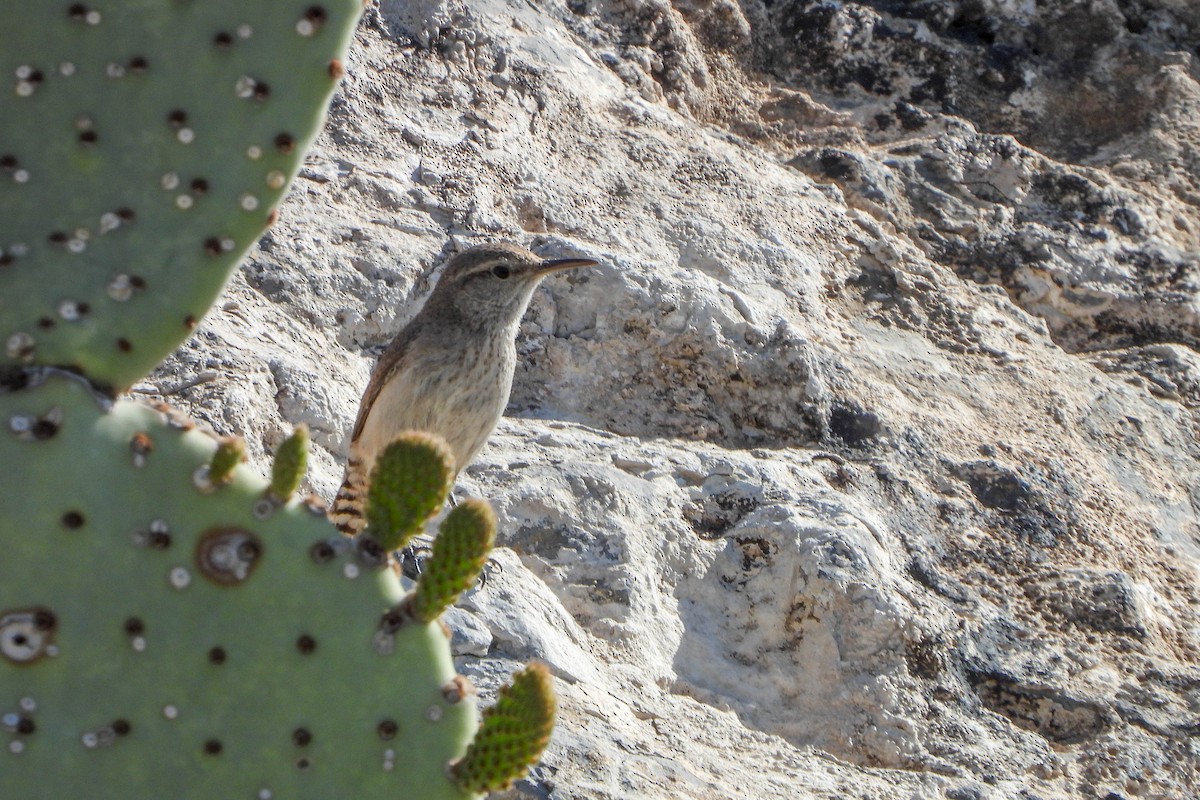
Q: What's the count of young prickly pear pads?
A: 5